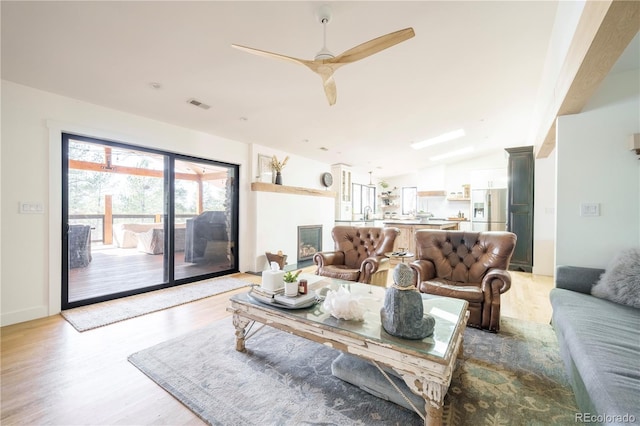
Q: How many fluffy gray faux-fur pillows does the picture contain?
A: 1